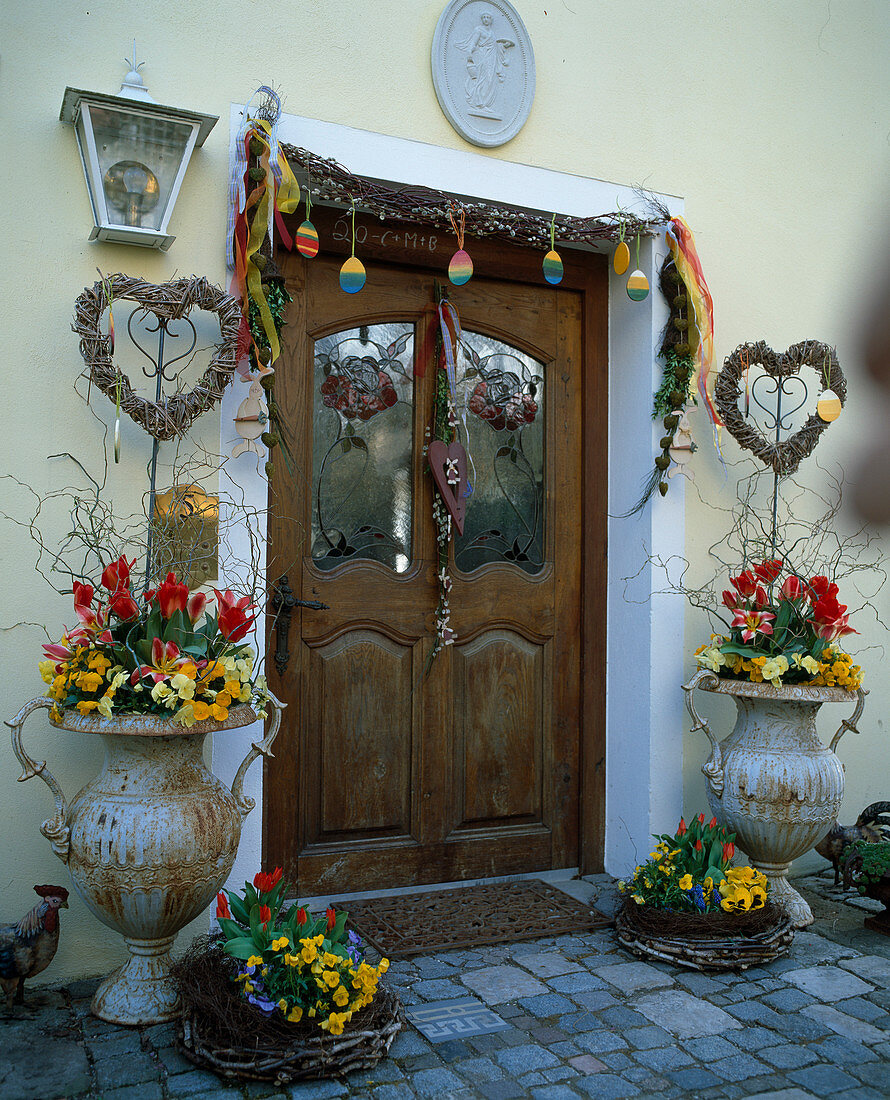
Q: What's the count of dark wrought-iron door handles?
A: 1